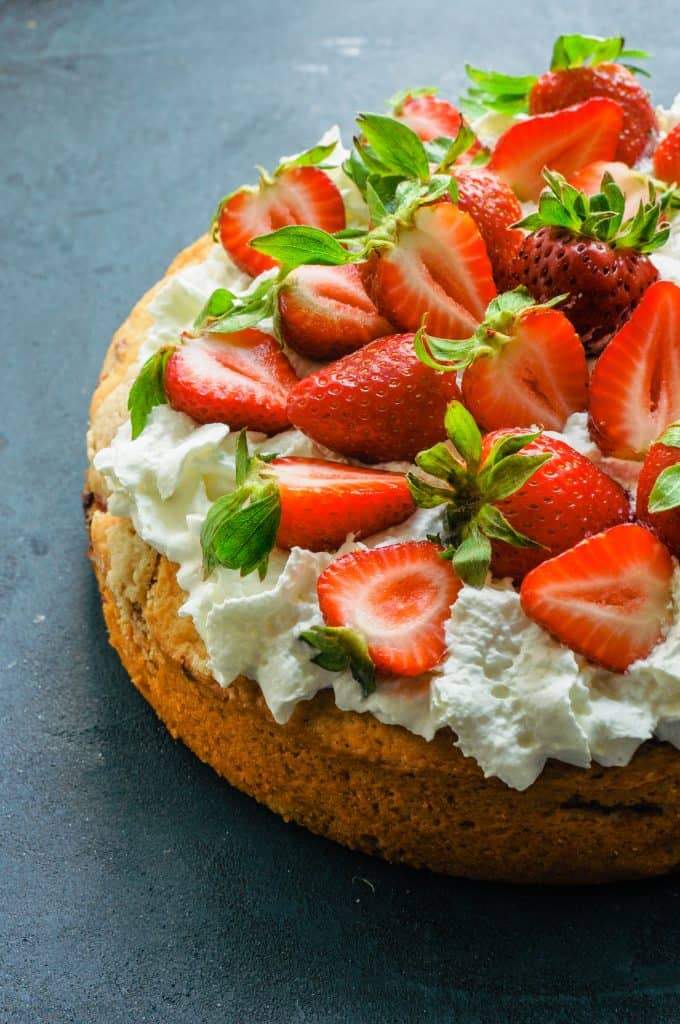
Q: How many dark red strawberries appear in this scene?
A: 1